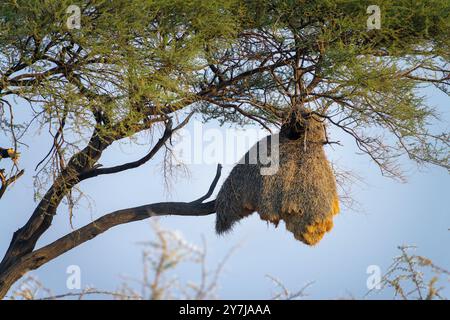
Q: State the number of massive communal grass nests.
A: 1